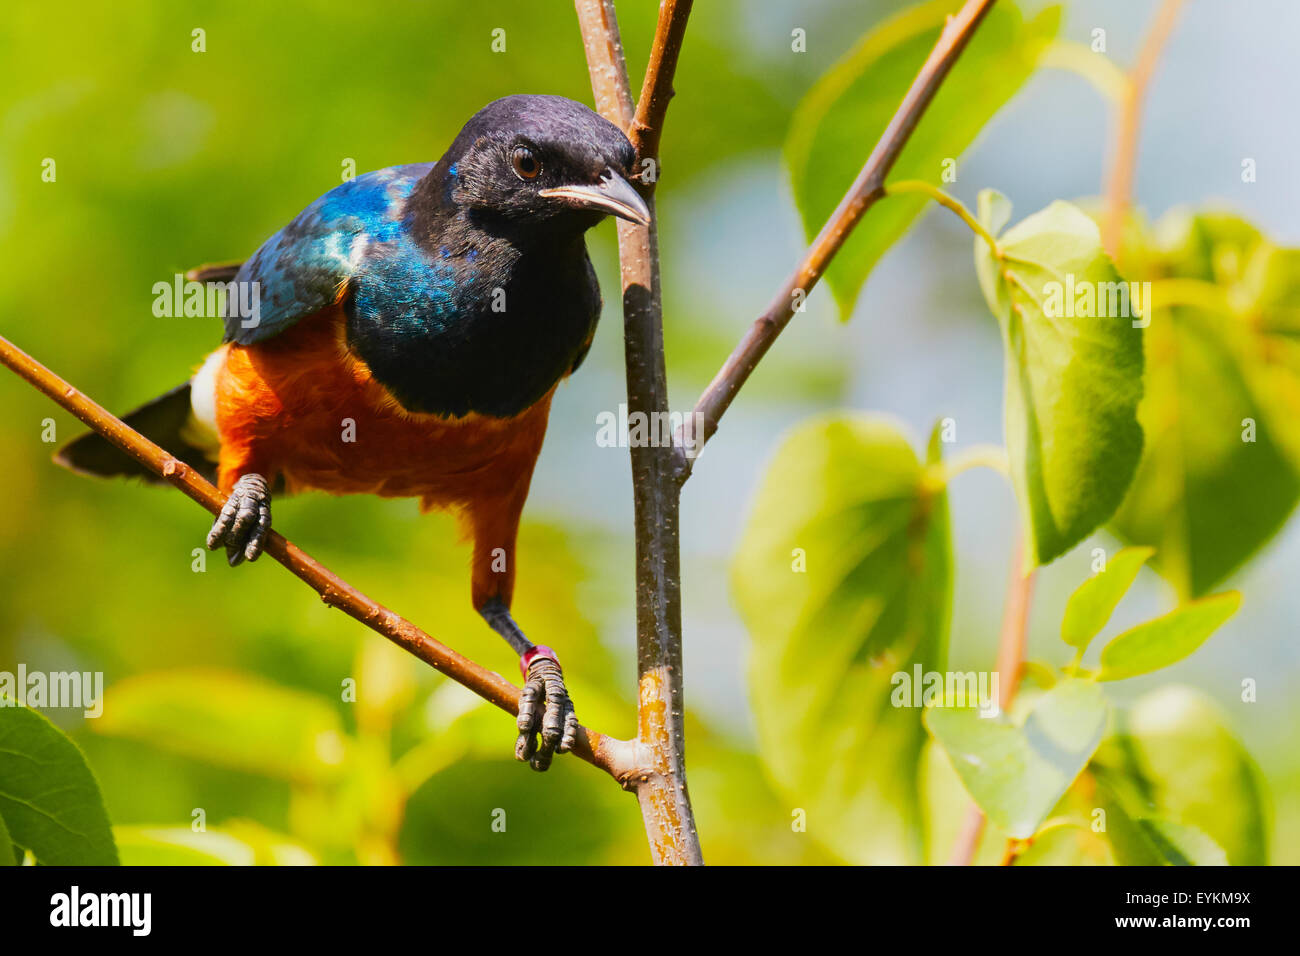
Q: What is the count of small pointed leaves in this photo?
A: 2